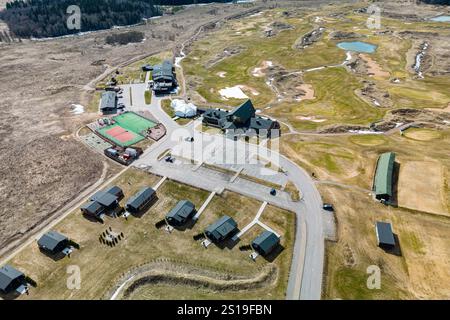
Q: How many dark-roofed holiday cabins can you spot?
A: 7